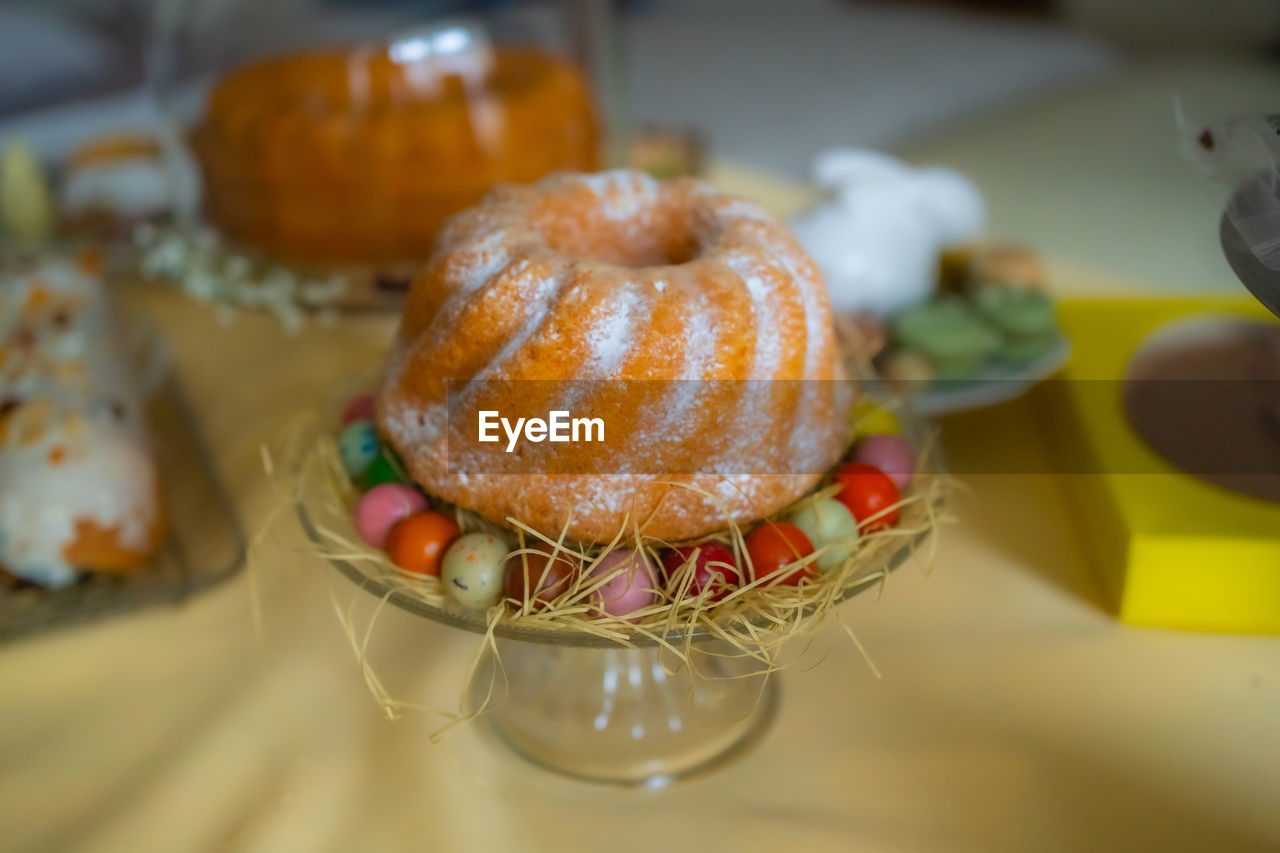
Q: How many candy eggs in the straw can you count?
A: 14